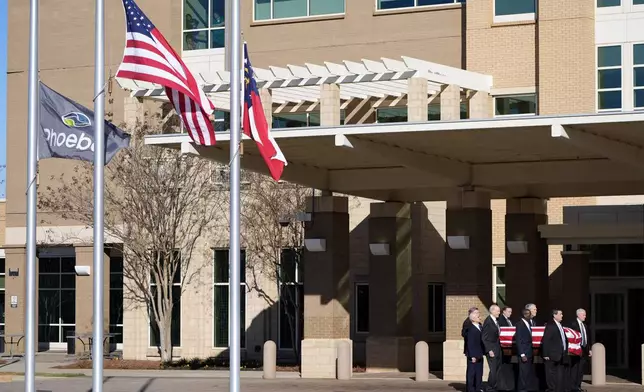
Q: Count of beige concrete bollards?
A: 4